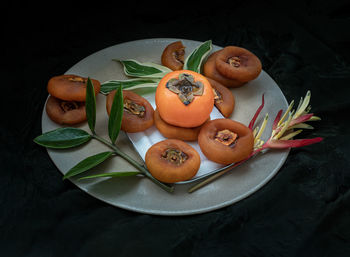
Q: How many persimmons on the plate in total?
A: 11